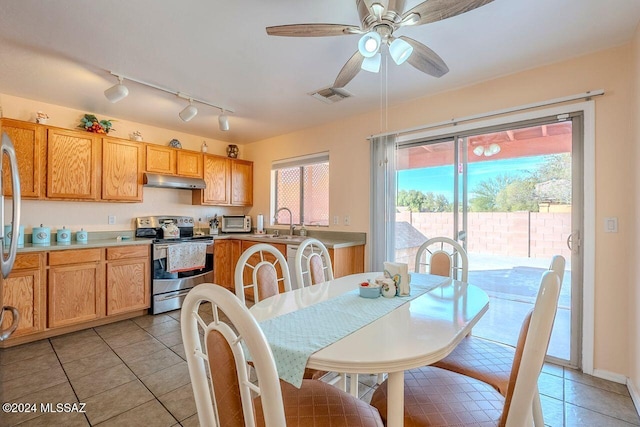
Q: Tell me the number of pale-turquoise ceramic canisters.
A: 4